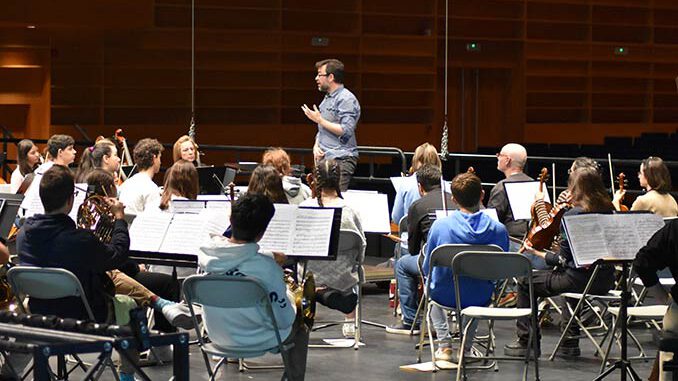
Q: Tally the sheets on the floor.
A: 2